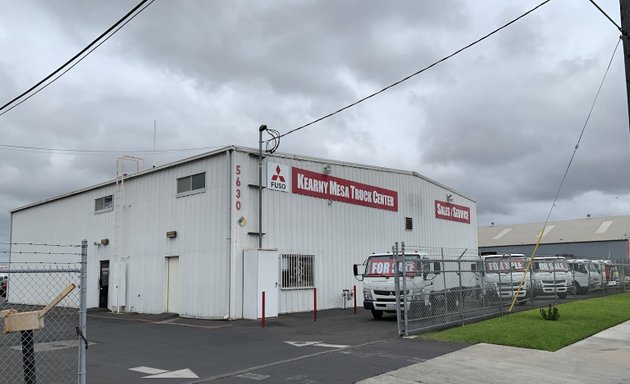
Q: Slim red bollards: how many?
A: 3